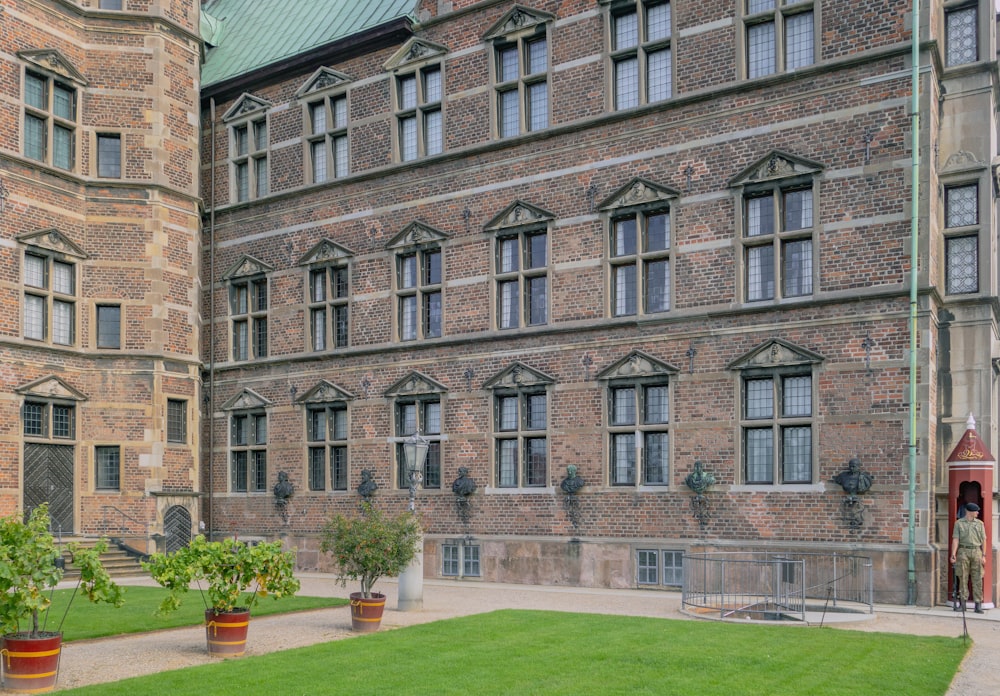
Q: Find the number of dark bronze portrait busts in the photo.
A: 6